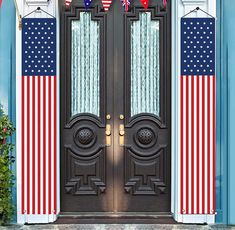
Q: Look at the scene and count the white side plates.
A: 2